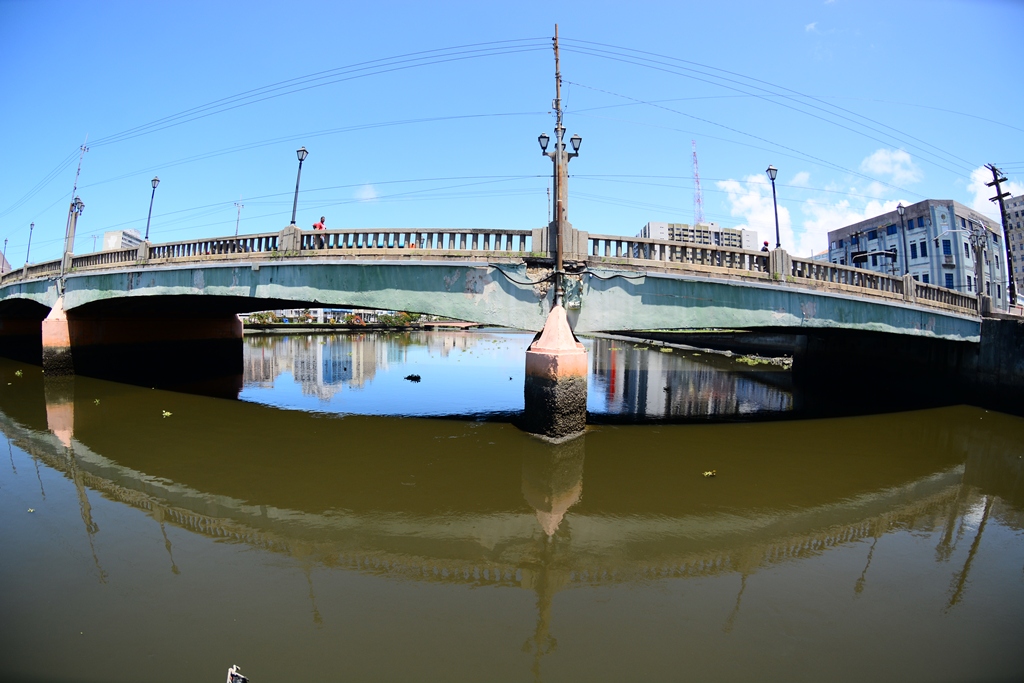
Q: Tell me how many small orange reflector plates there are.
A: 0